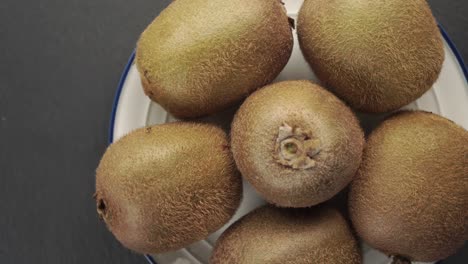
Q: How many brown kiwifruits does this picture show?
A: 6